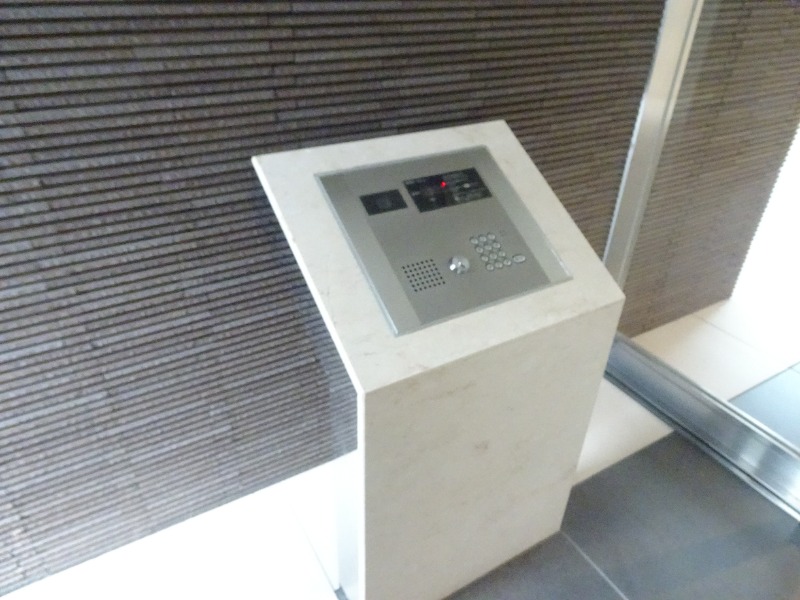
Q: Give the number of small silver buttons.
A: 13